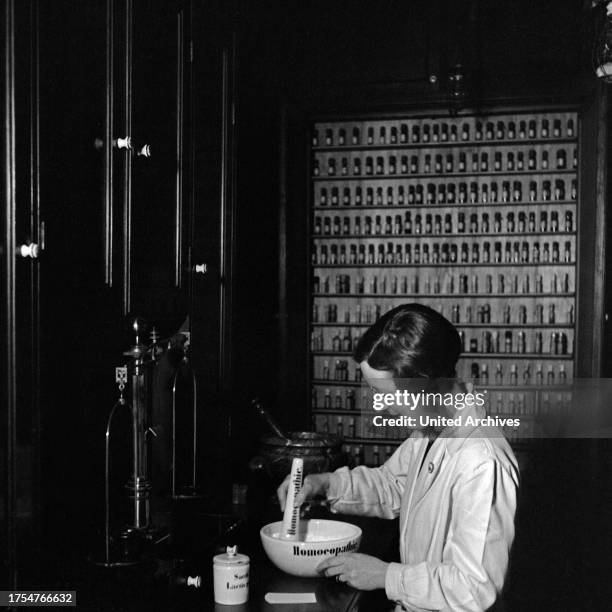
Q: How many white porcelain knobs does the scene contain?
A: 5